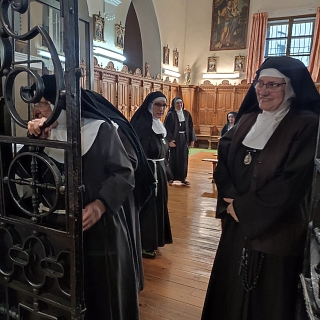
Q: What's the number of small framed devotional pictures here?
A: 6